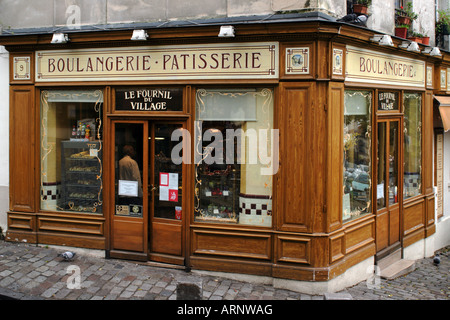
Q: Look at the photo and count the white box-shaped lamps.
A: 6